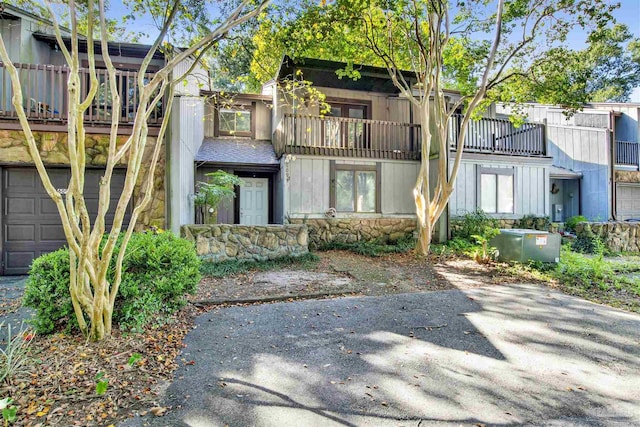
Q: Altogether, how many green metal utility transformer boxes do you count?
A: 1